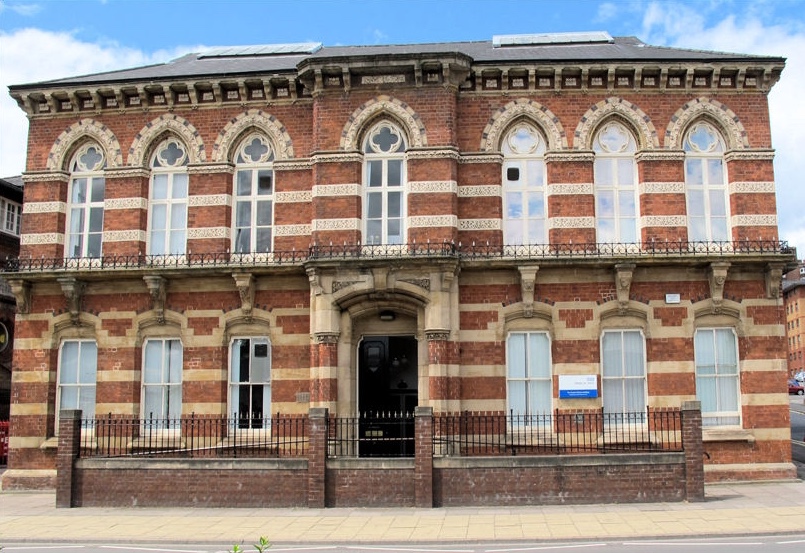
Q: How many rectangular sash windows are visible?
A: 6